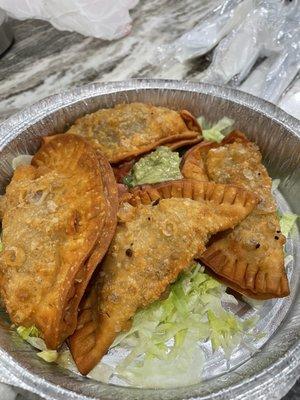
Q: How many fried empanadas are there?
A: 4